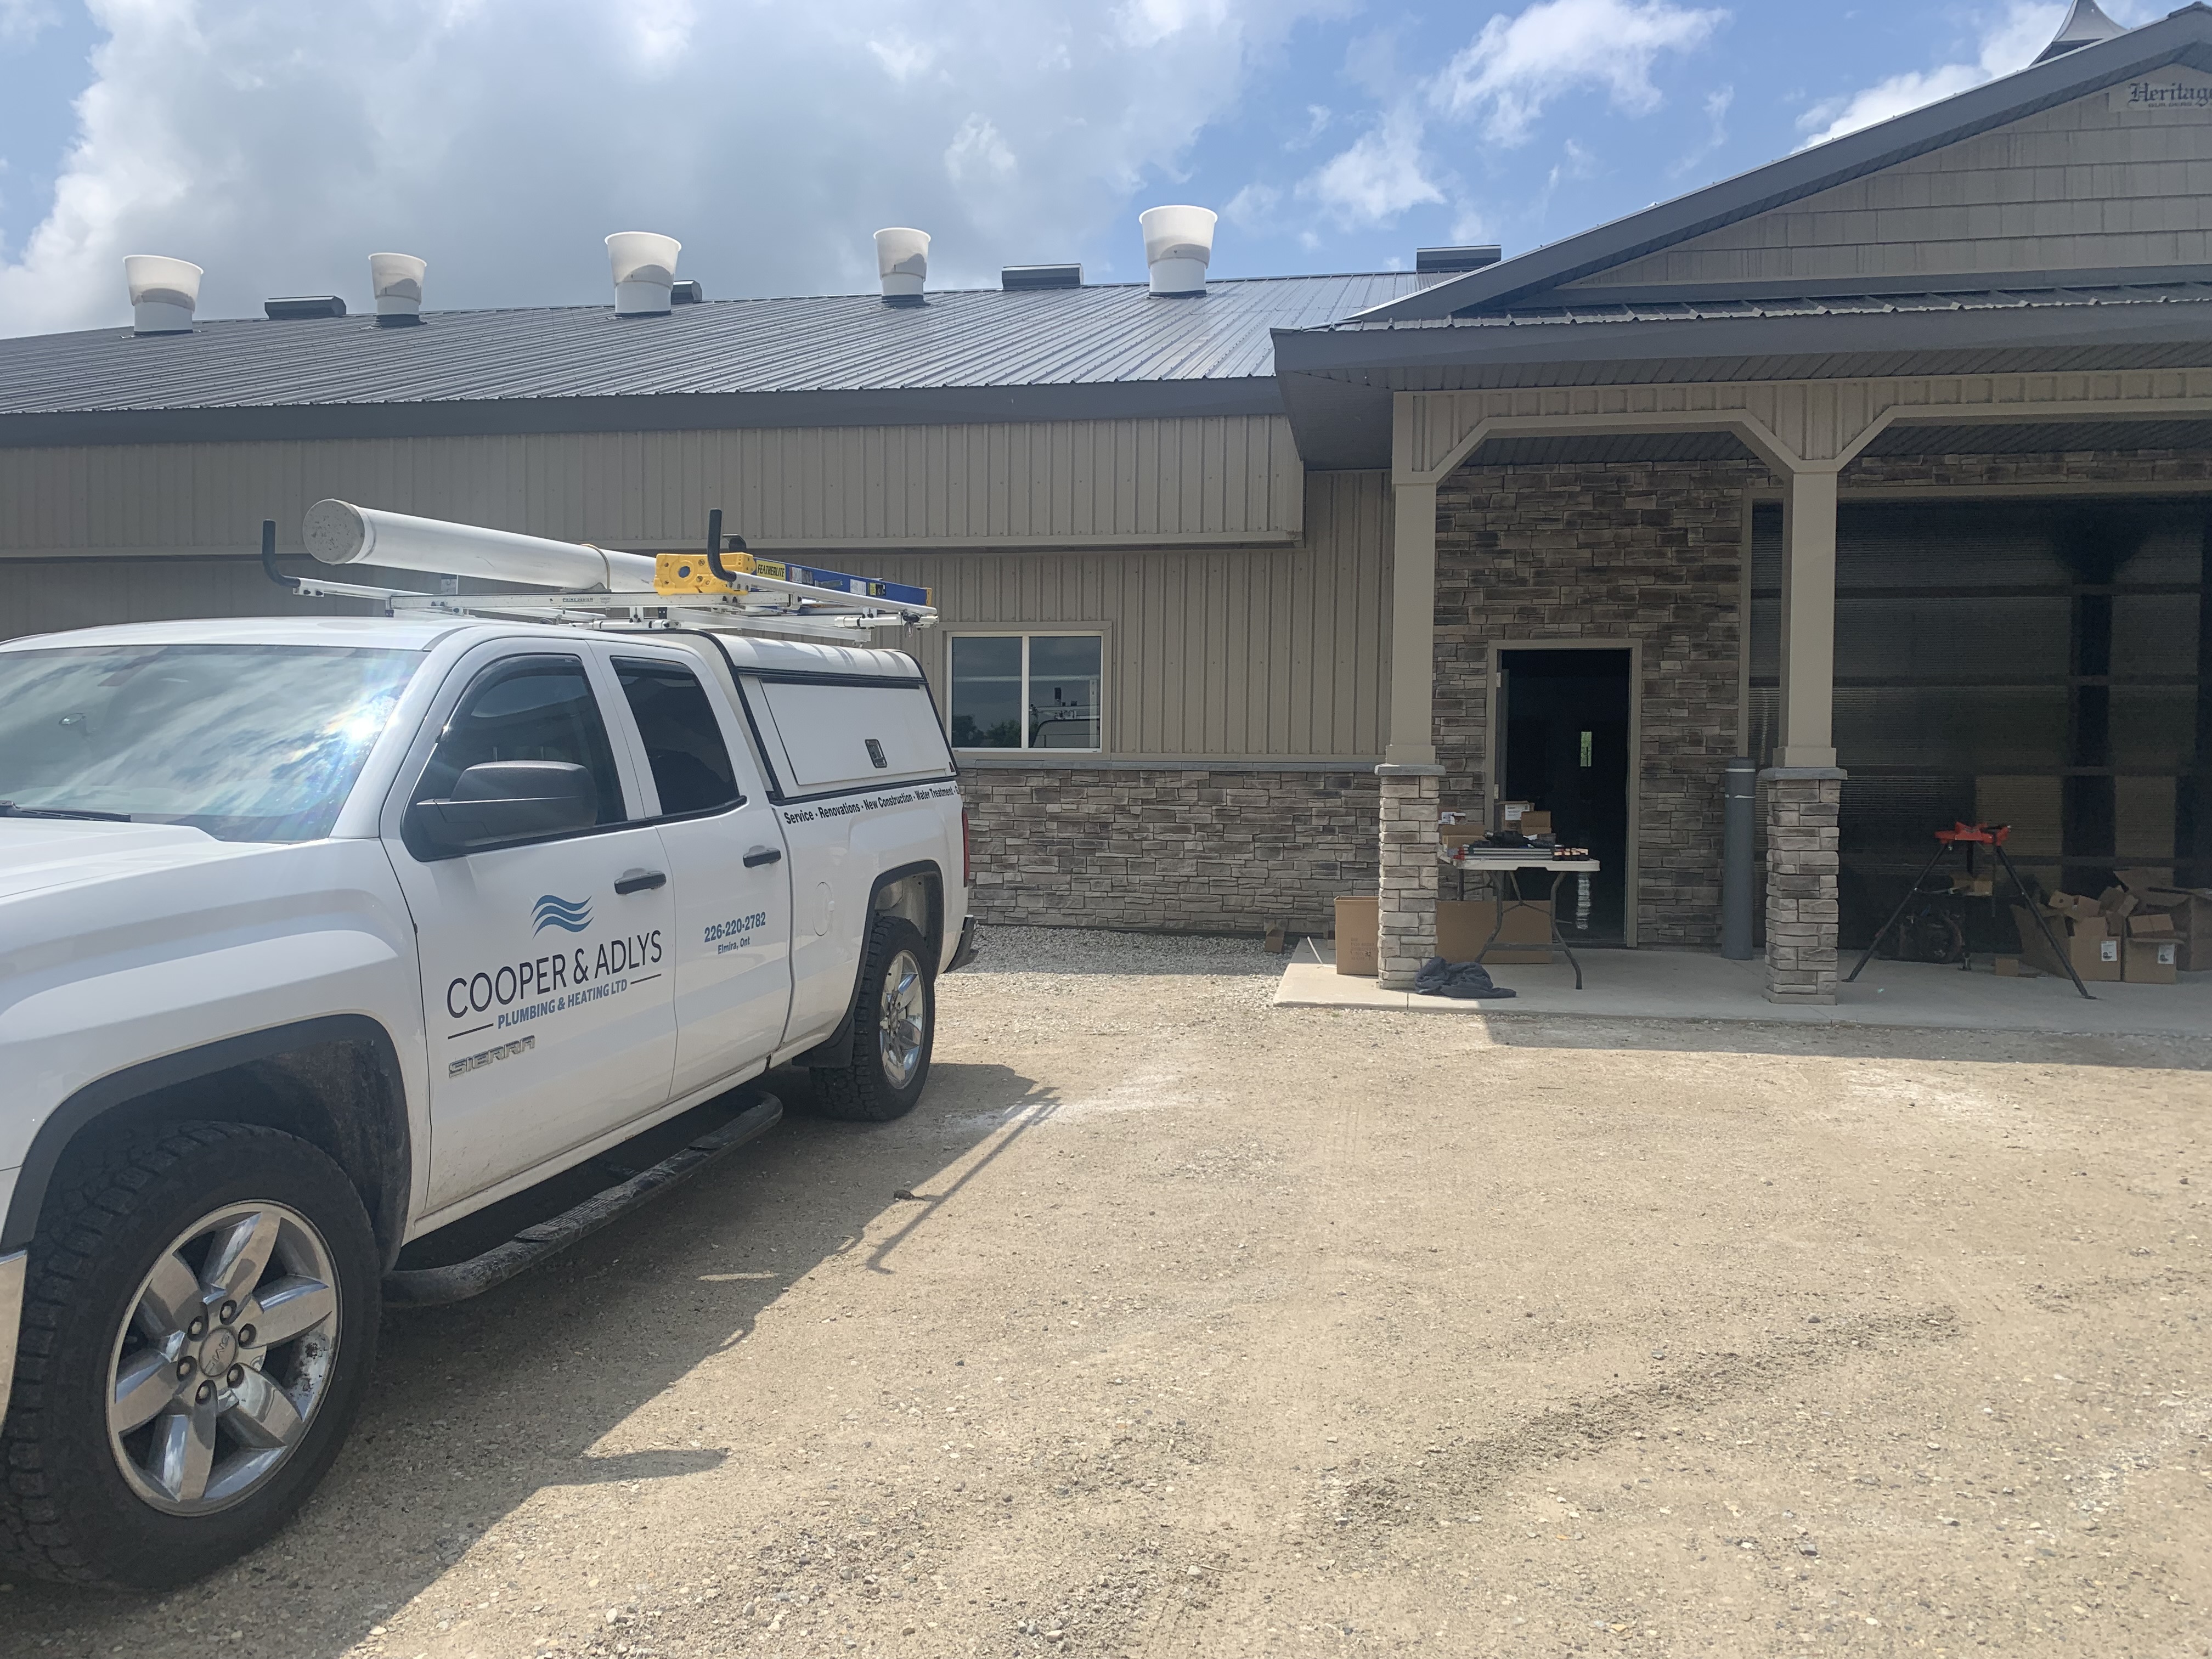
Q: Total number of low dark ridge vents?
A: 4